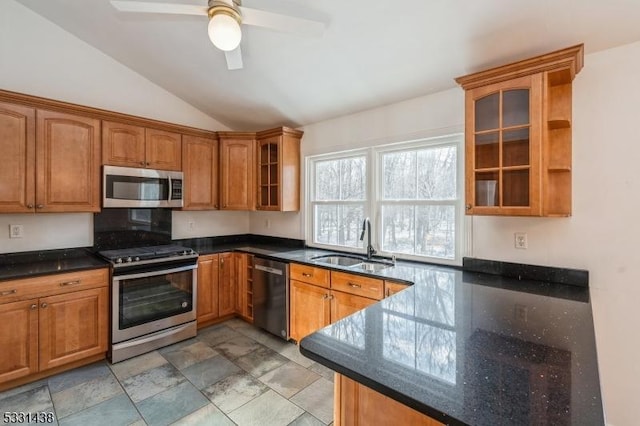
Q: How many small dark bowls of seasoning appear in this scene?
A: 0